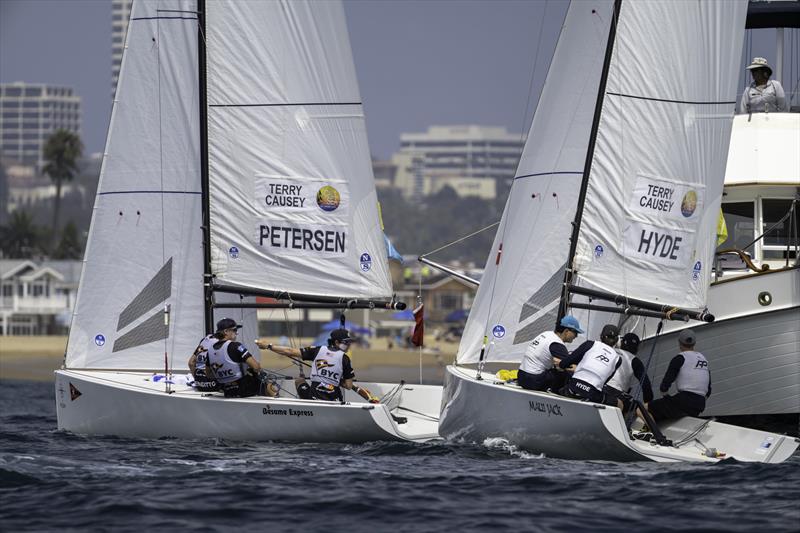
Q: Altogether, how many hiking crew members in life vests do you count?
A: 7